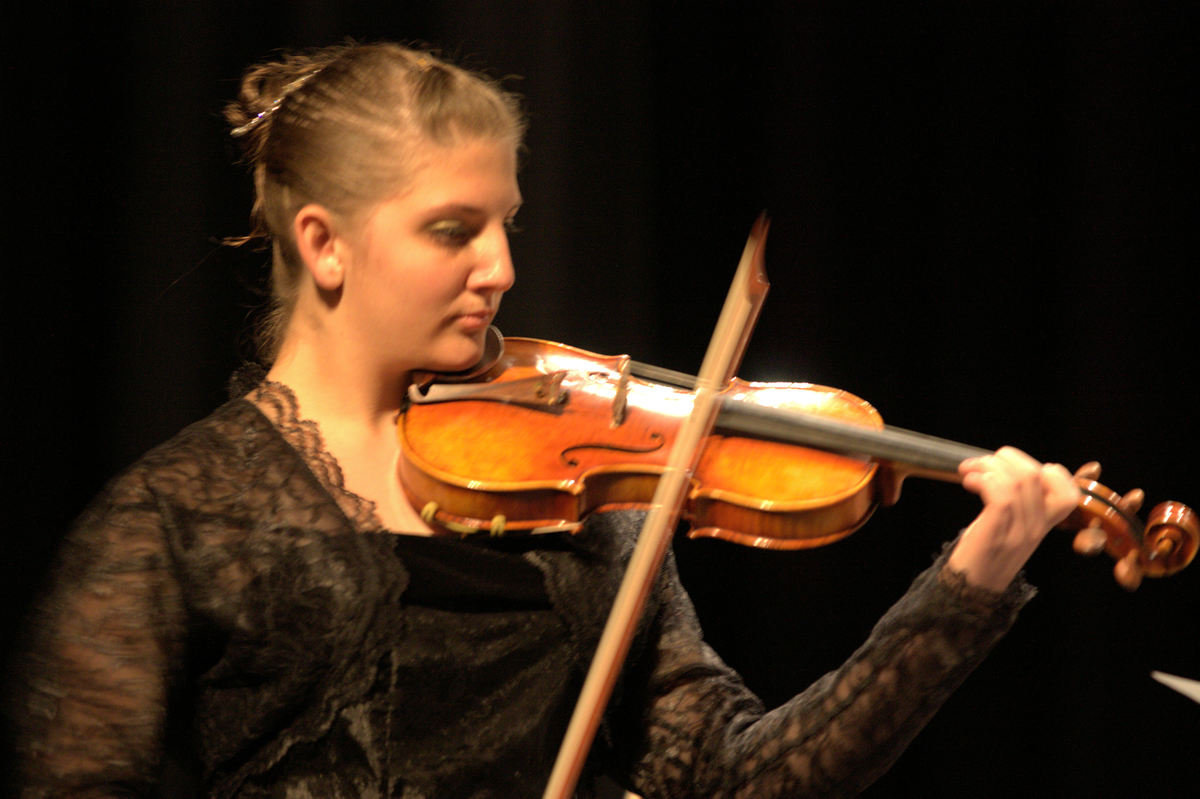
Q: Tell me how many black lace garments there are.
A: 1